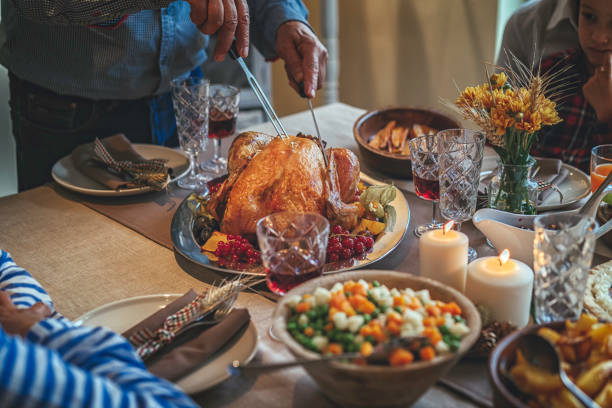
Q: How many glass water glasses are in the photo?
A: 3